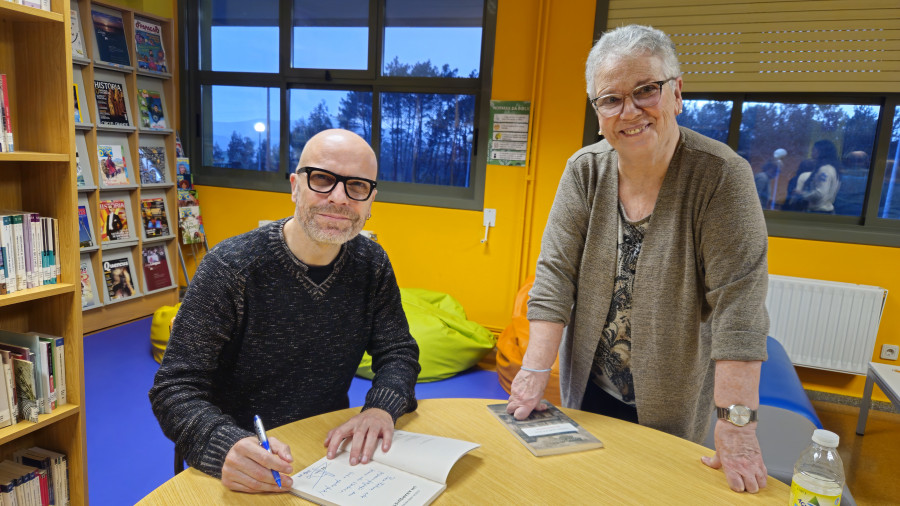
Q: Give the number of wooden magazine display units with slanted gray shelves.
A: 1